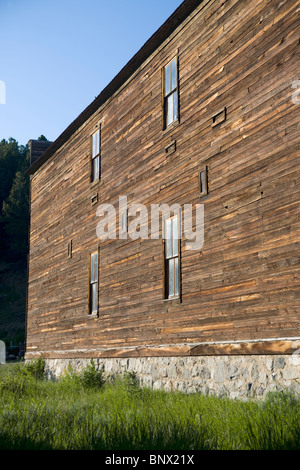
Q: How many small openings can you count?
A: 6